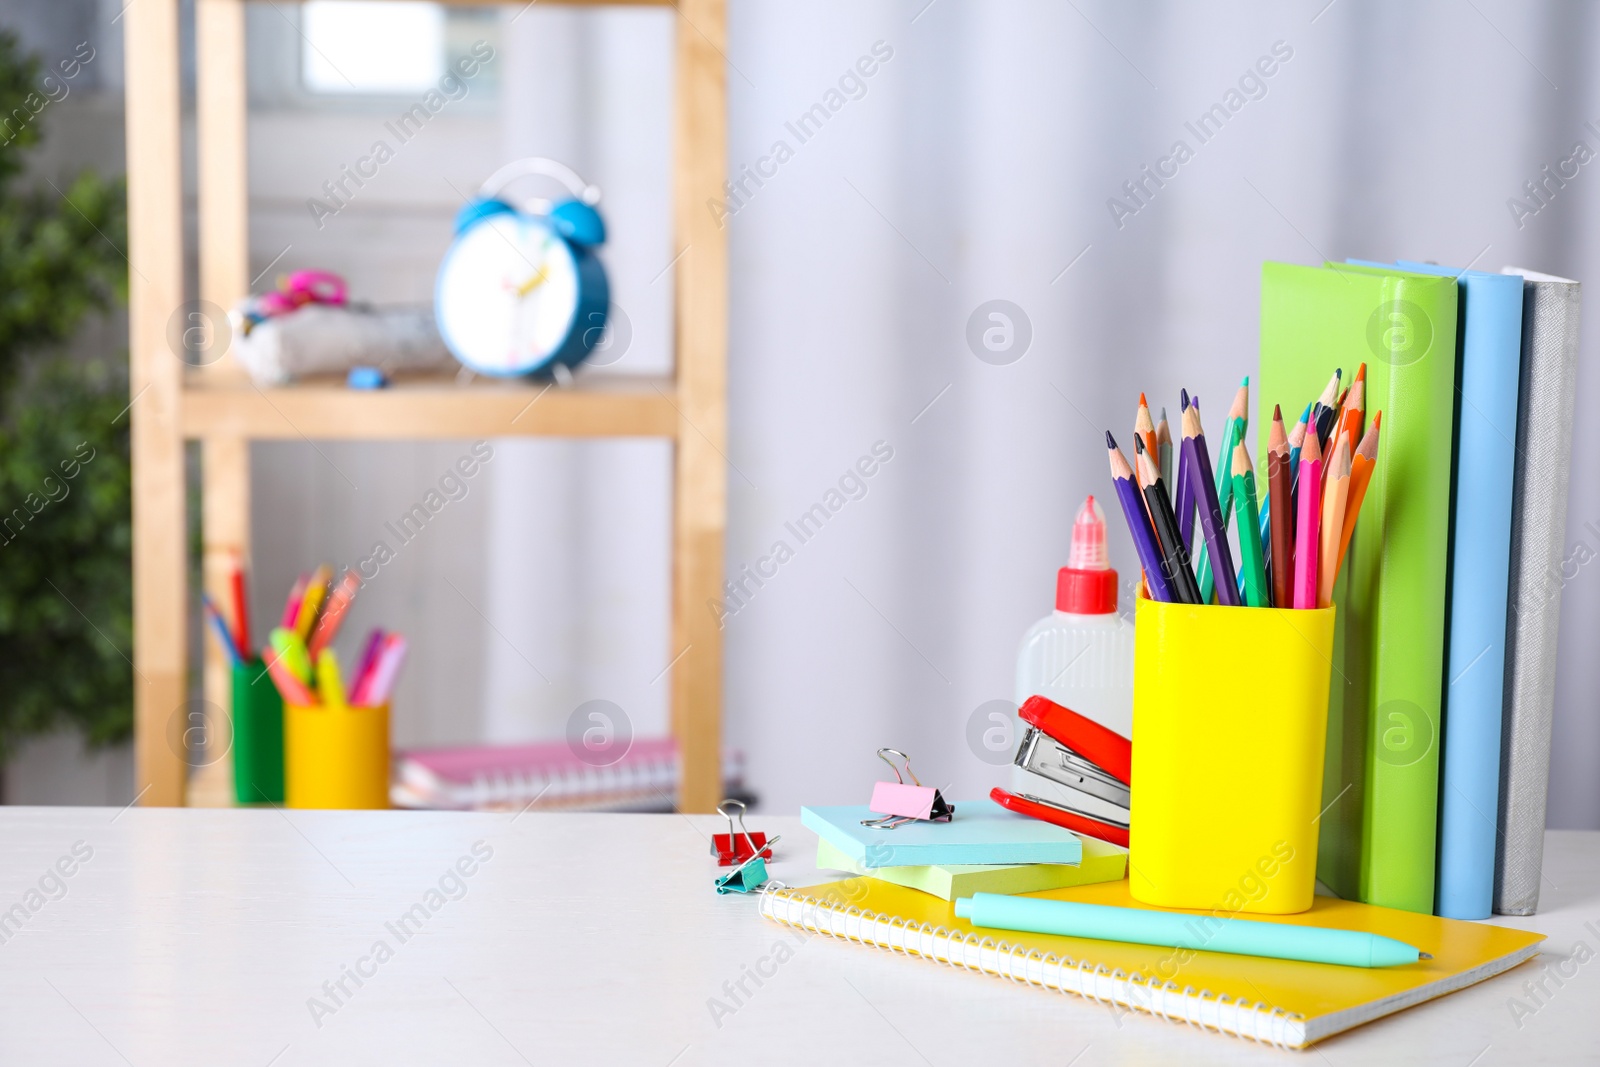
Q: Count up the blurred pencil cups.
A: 2